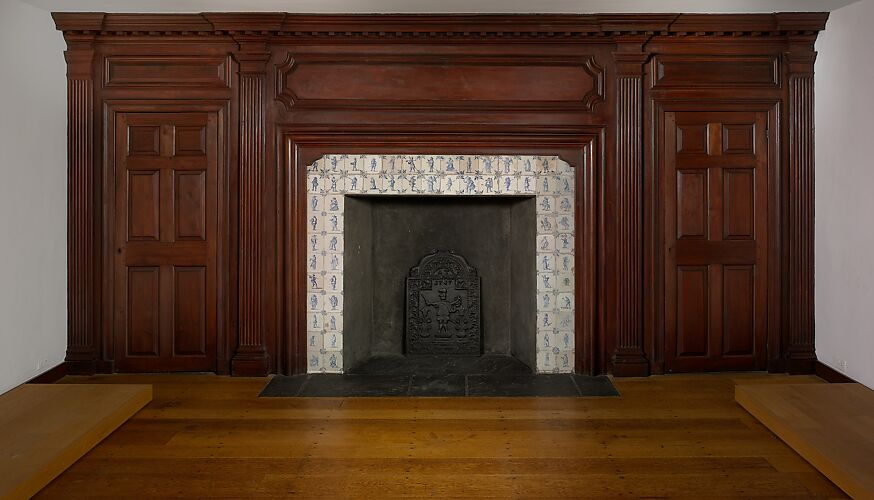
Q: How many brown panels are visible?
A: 15